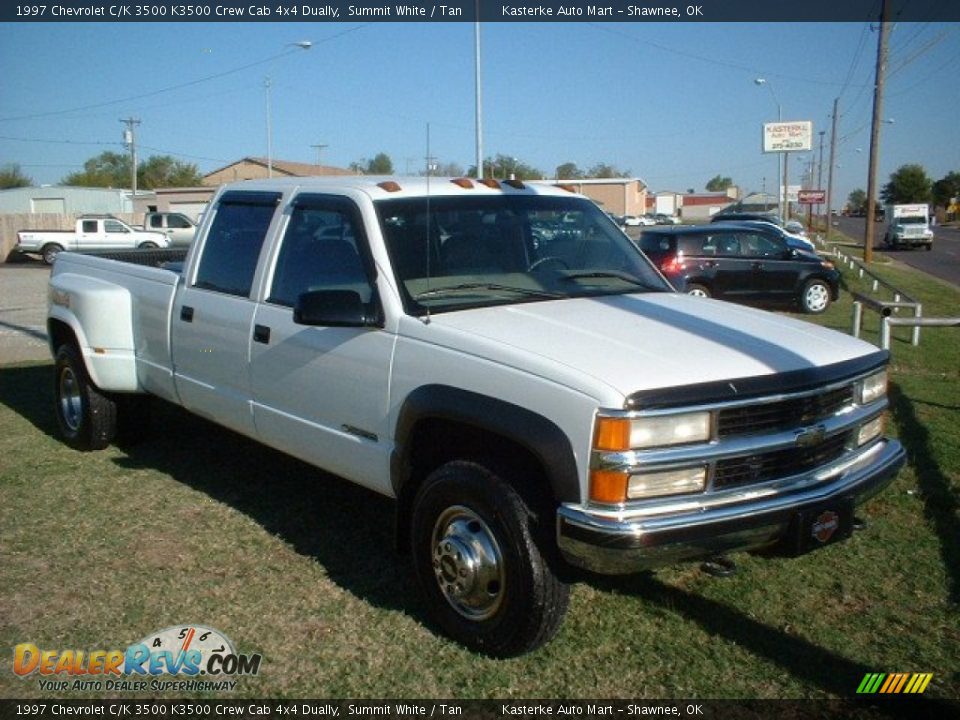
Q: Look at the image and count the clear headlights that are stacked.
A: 4